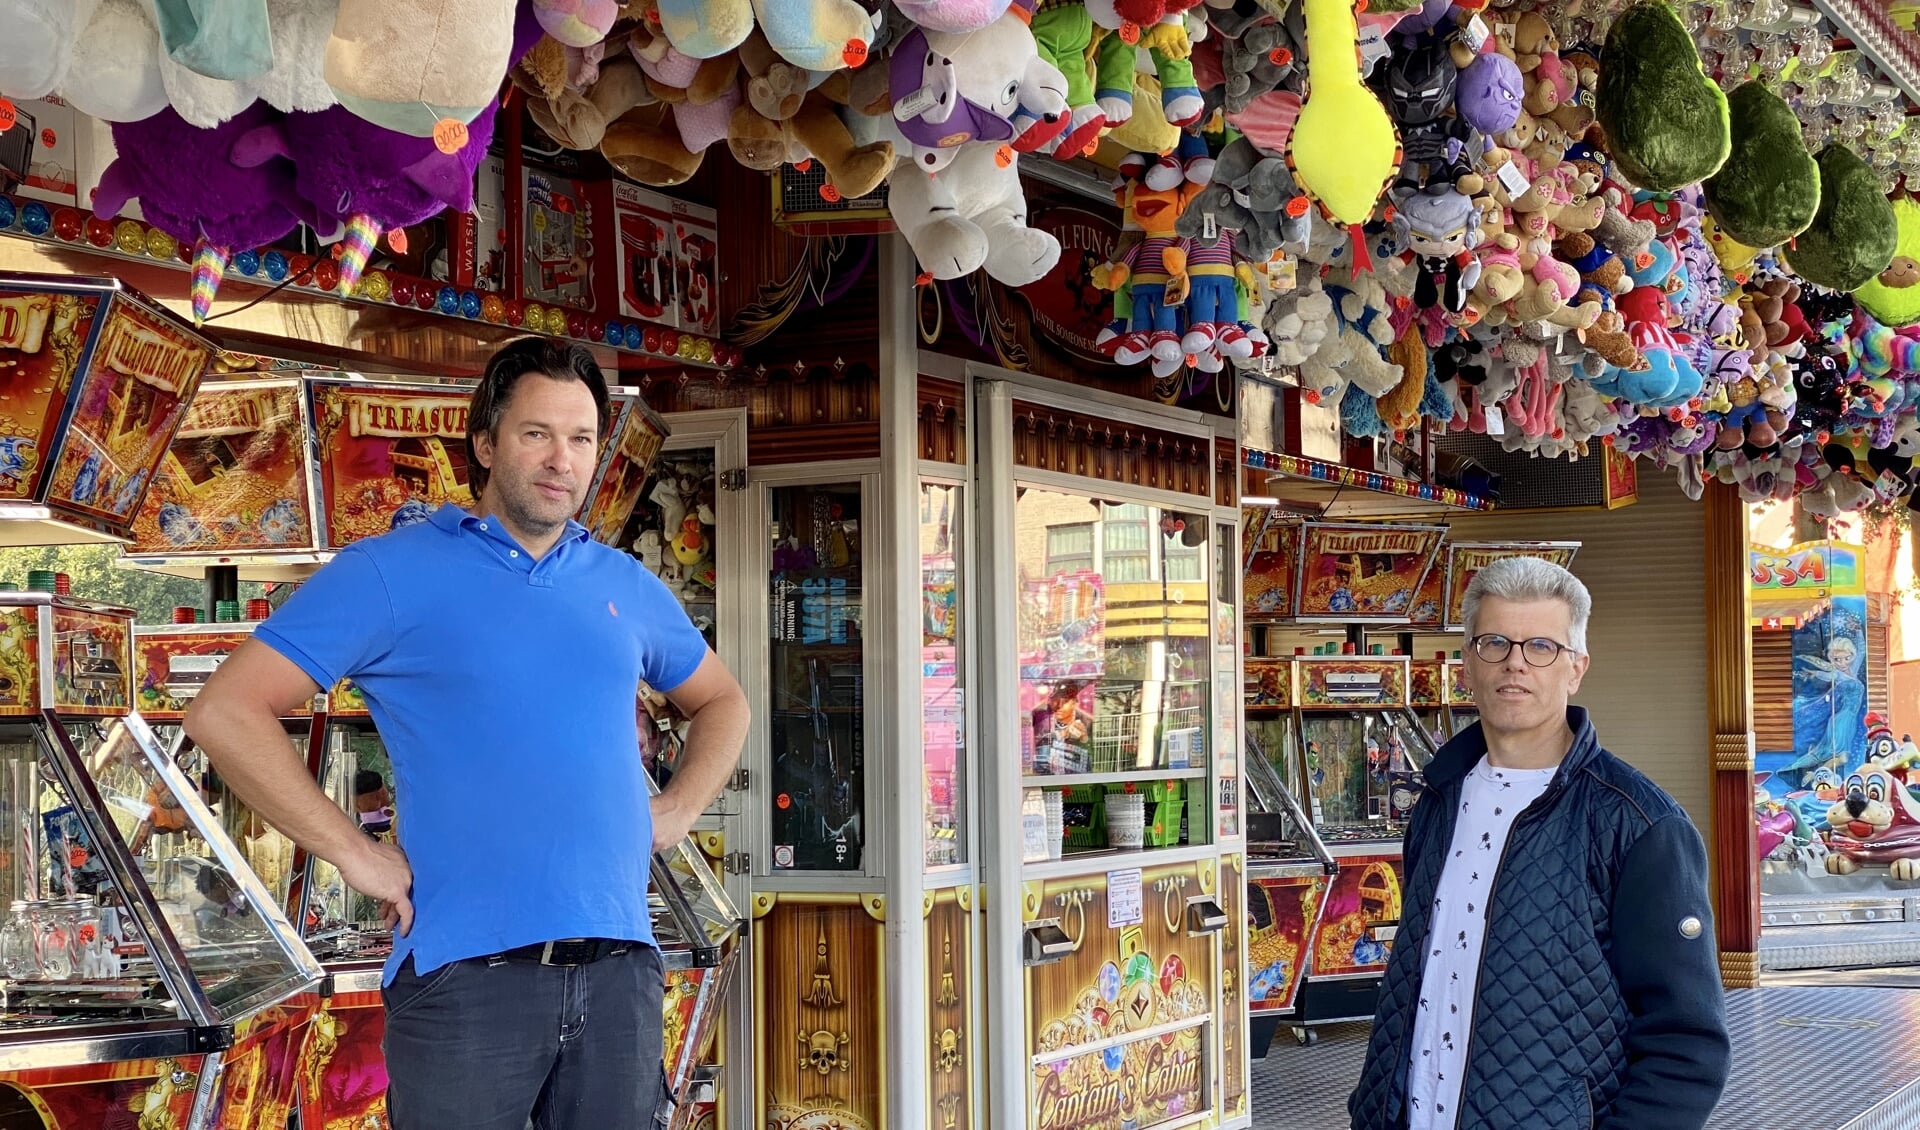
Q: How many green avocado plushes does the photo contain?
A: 4